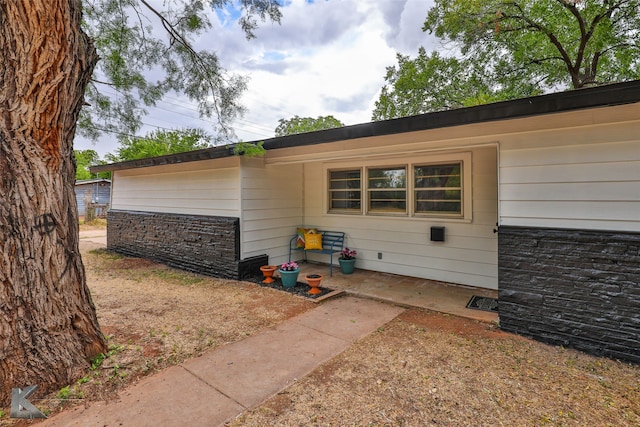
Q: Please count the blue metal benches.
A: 1